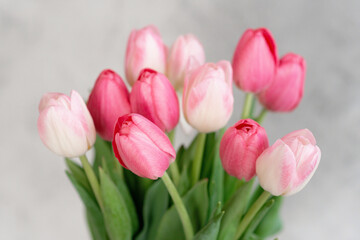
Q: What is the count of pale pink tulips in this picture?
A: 5